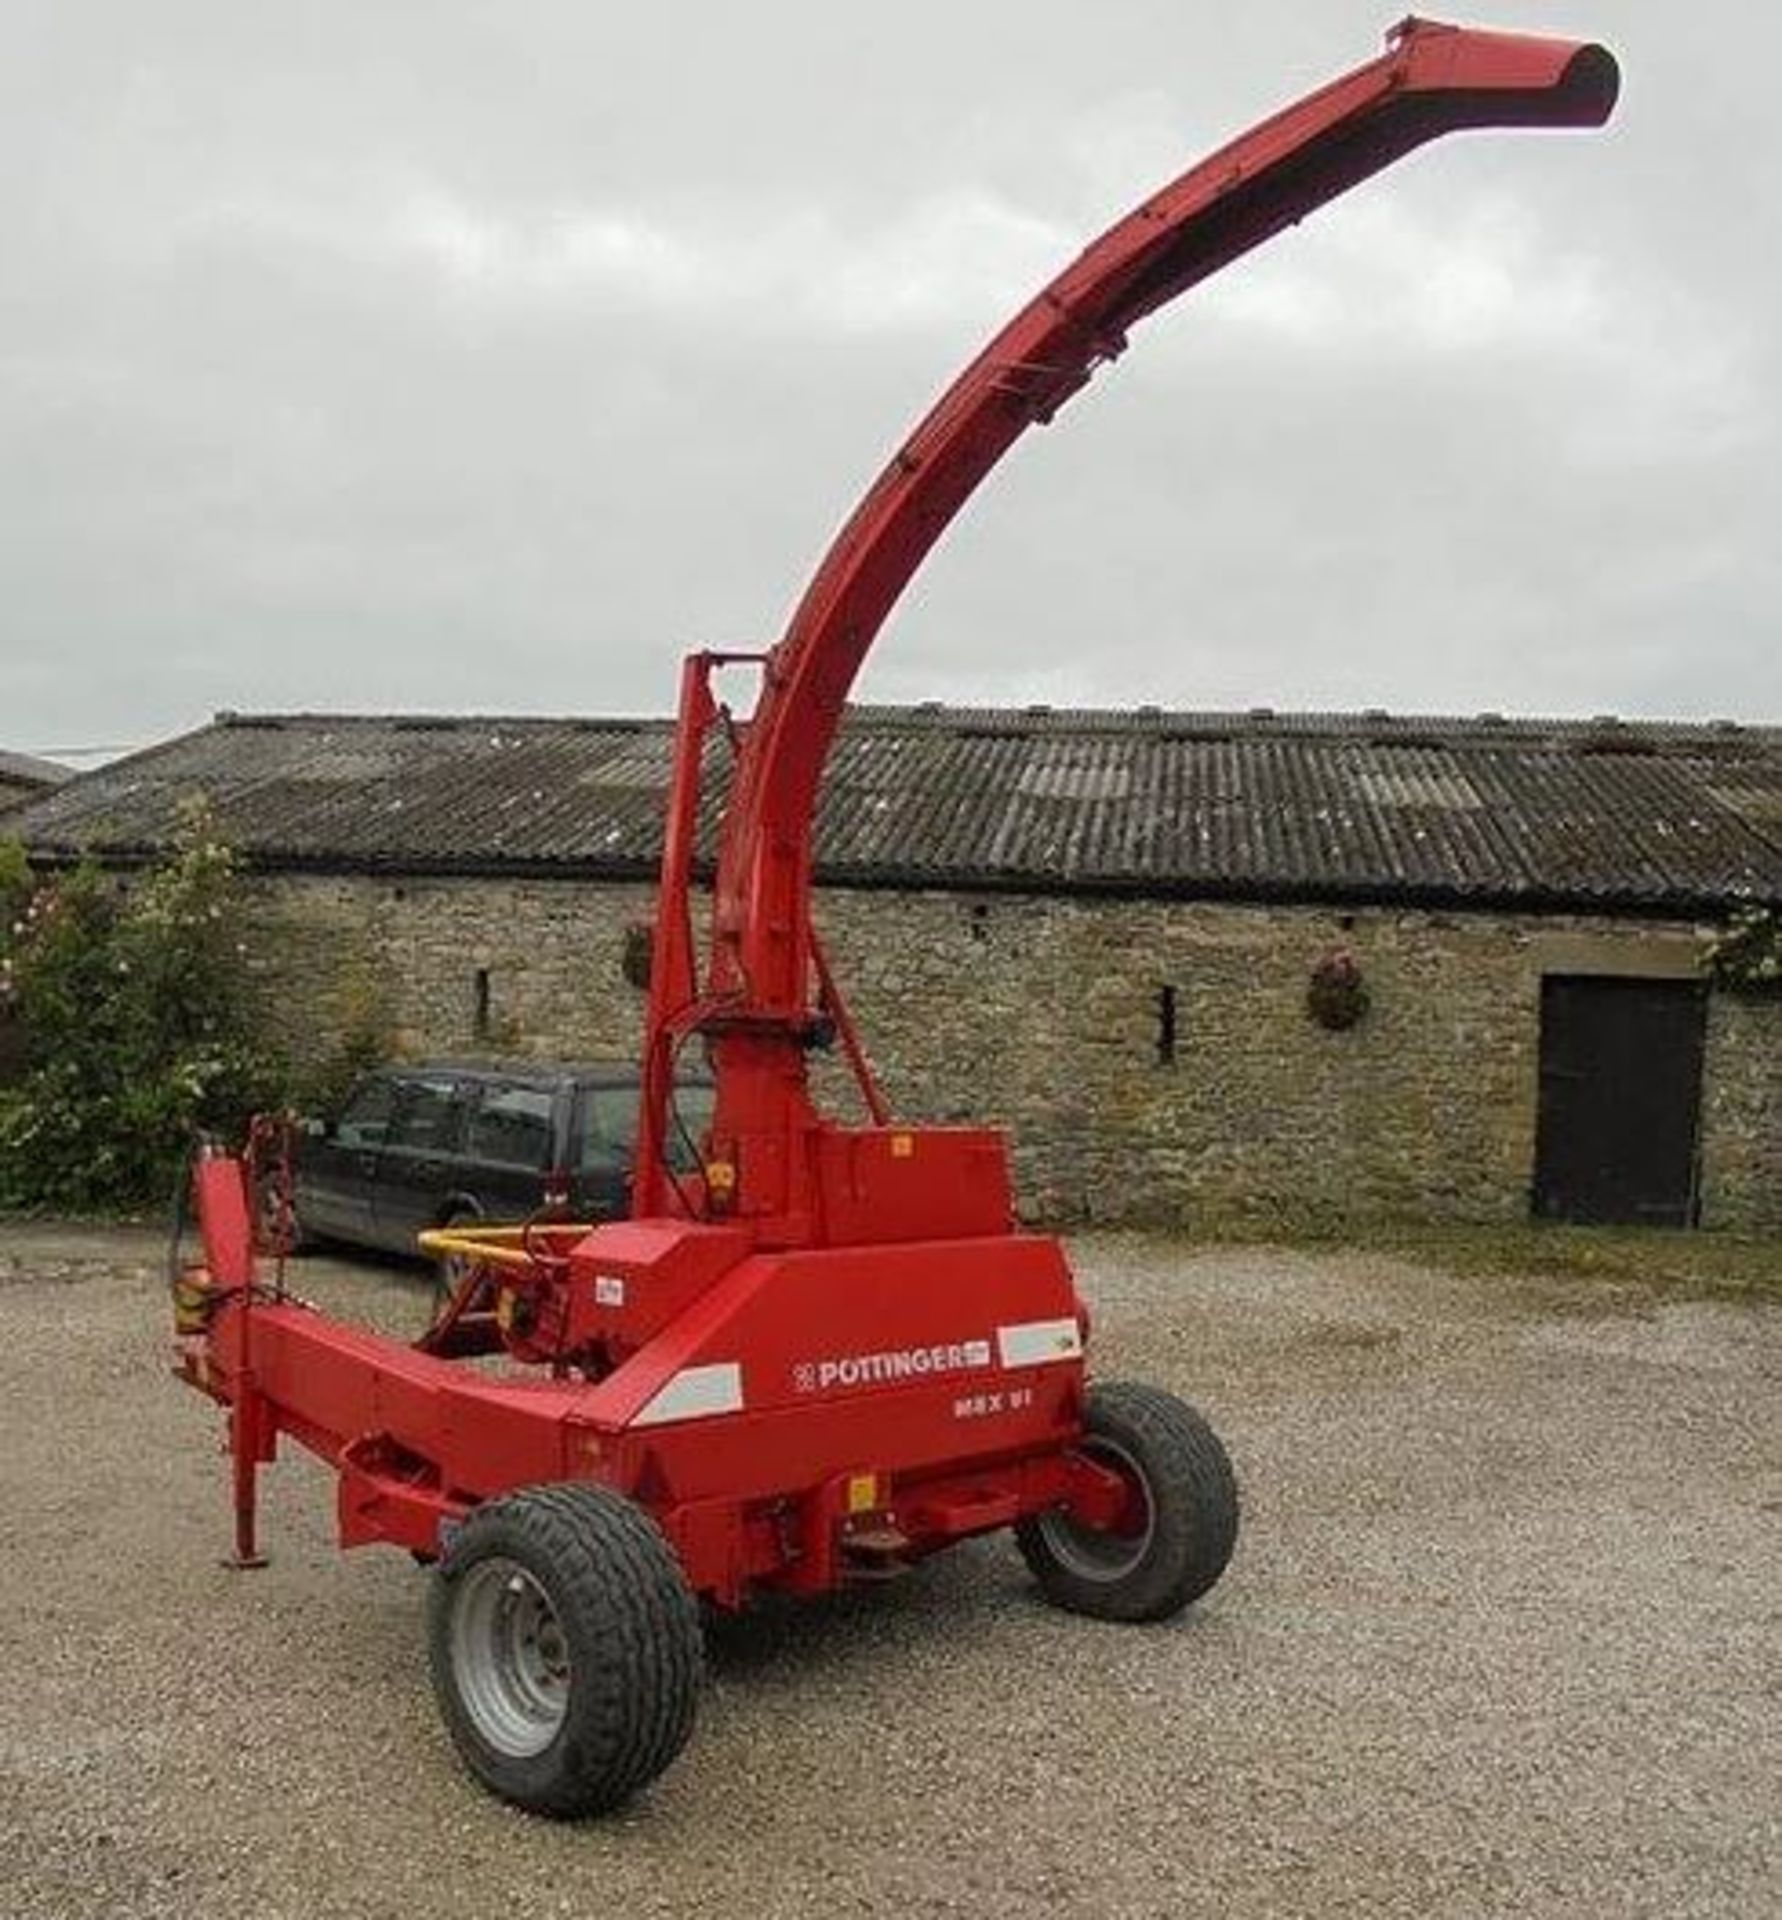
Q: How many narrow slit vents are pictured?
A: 2